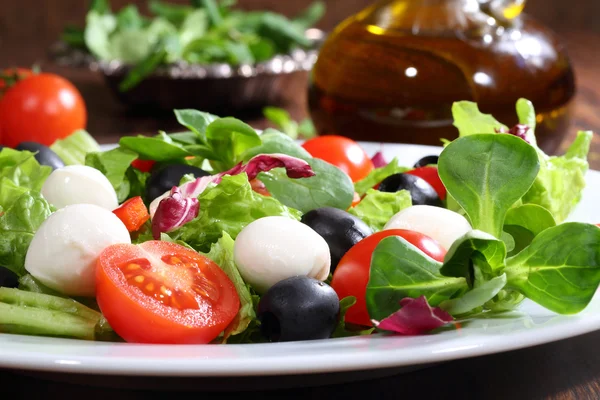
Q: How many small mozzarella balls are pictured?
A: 4